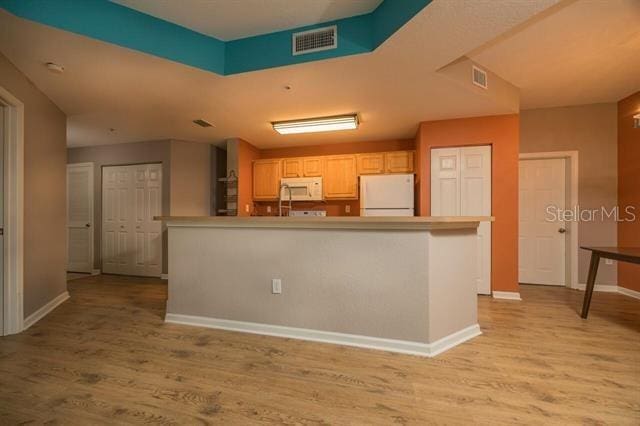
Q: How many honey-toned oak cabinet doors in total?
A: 6